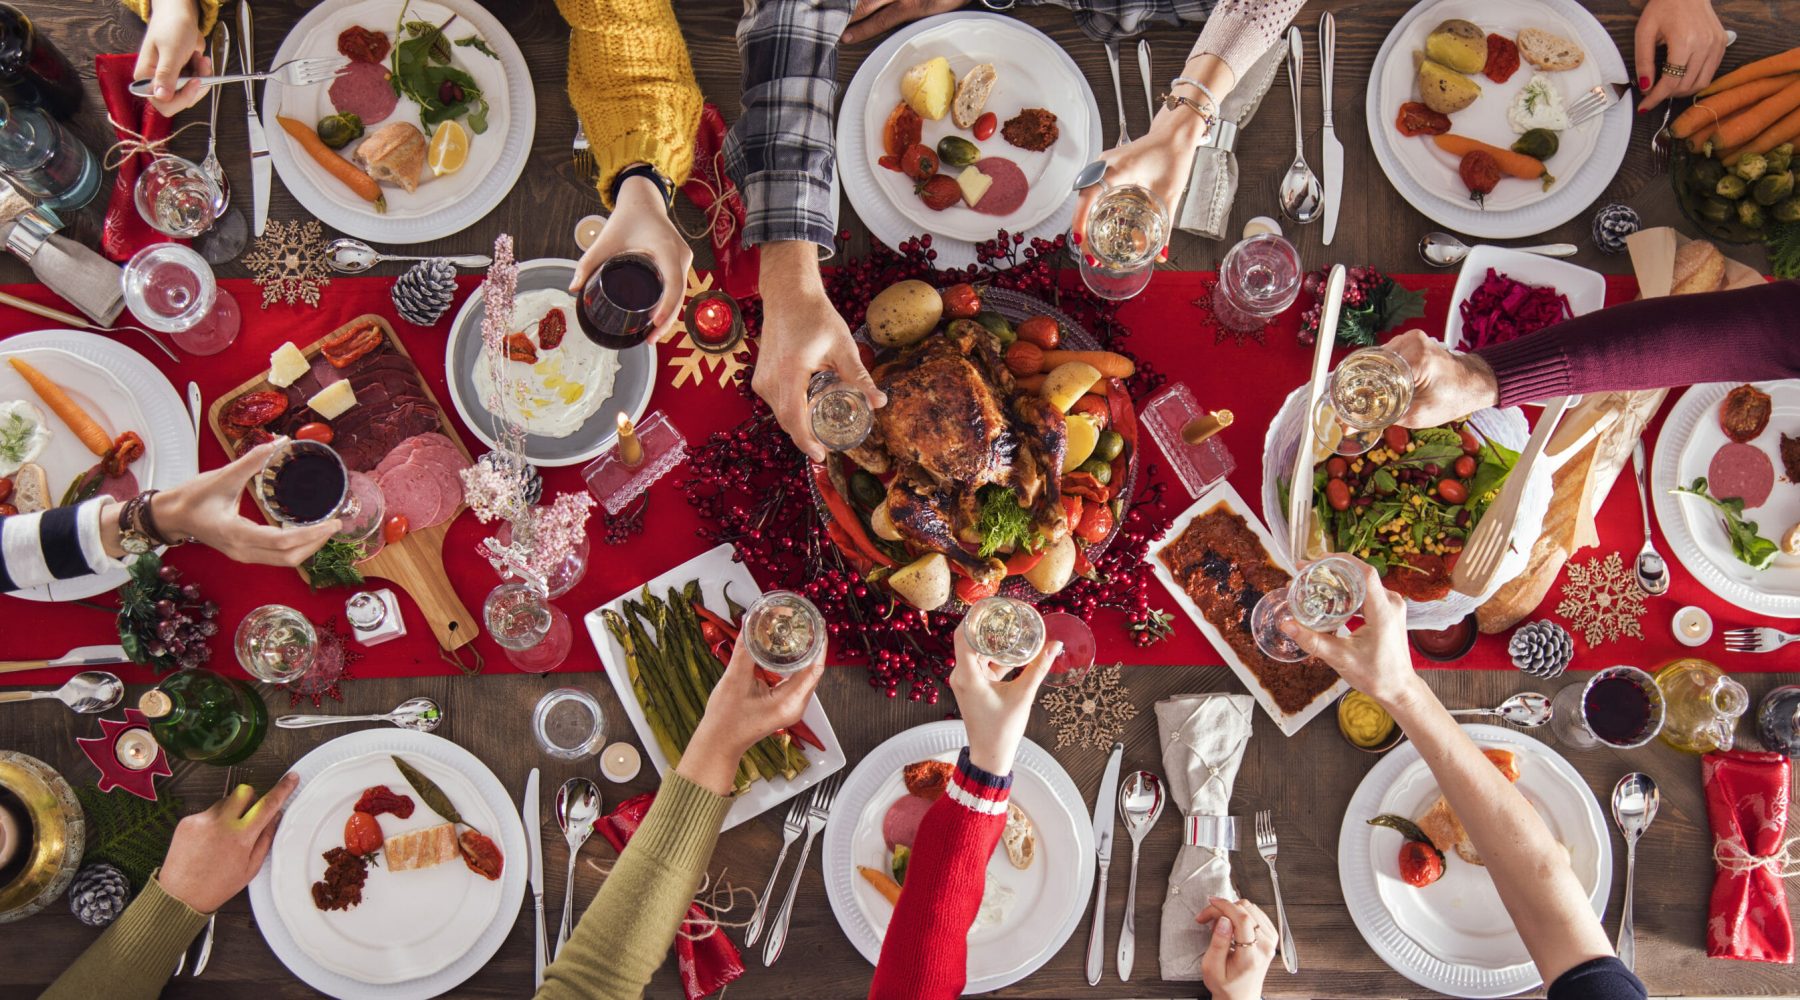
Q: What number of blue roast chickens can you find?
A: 0